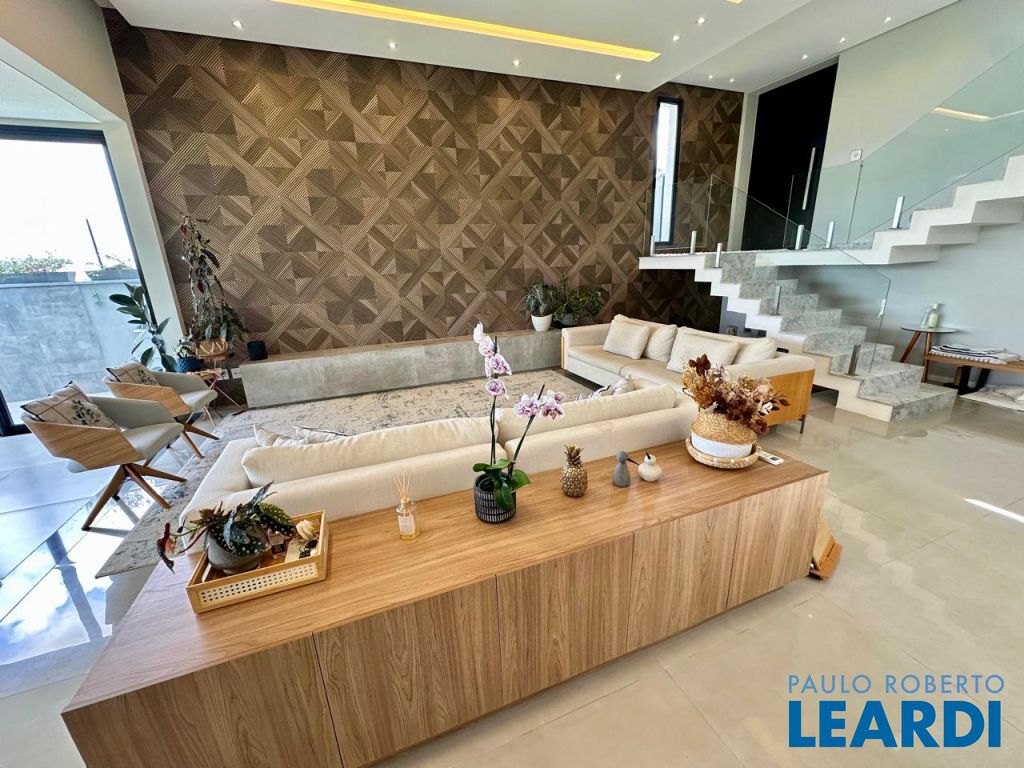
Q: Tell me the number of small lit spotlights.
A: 11